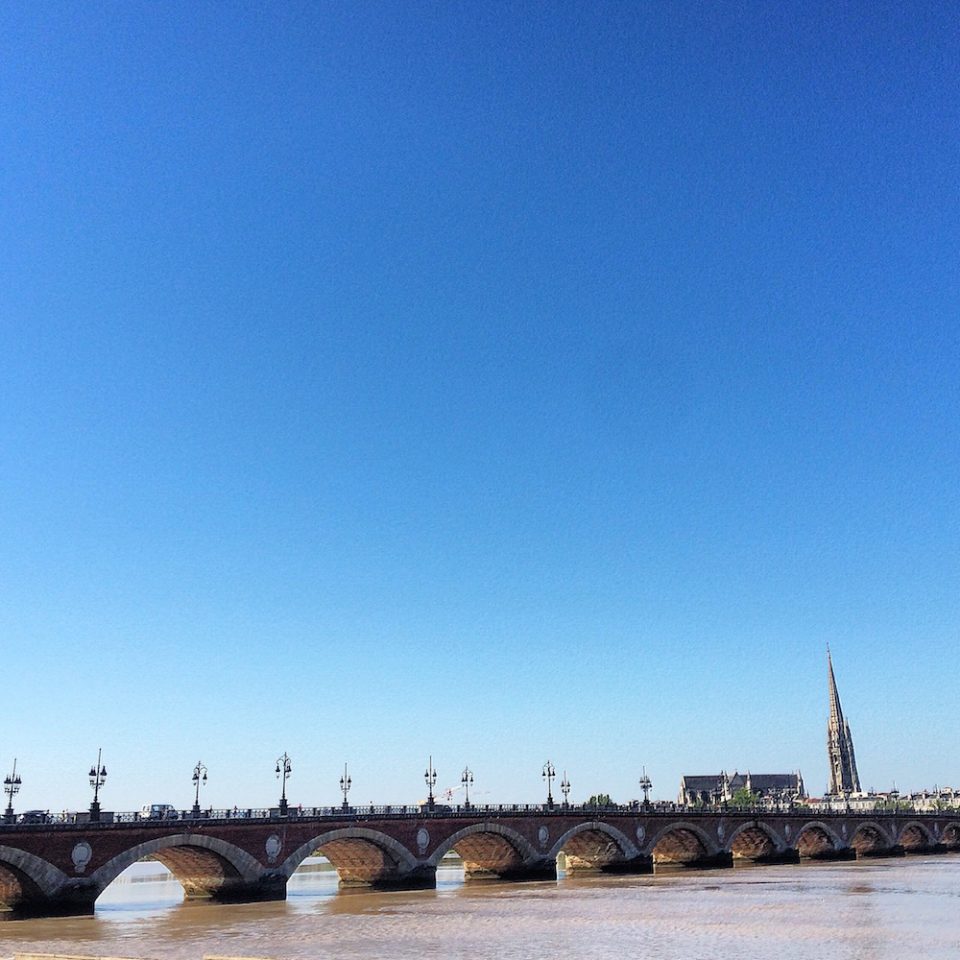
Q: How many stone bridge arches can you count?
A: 11